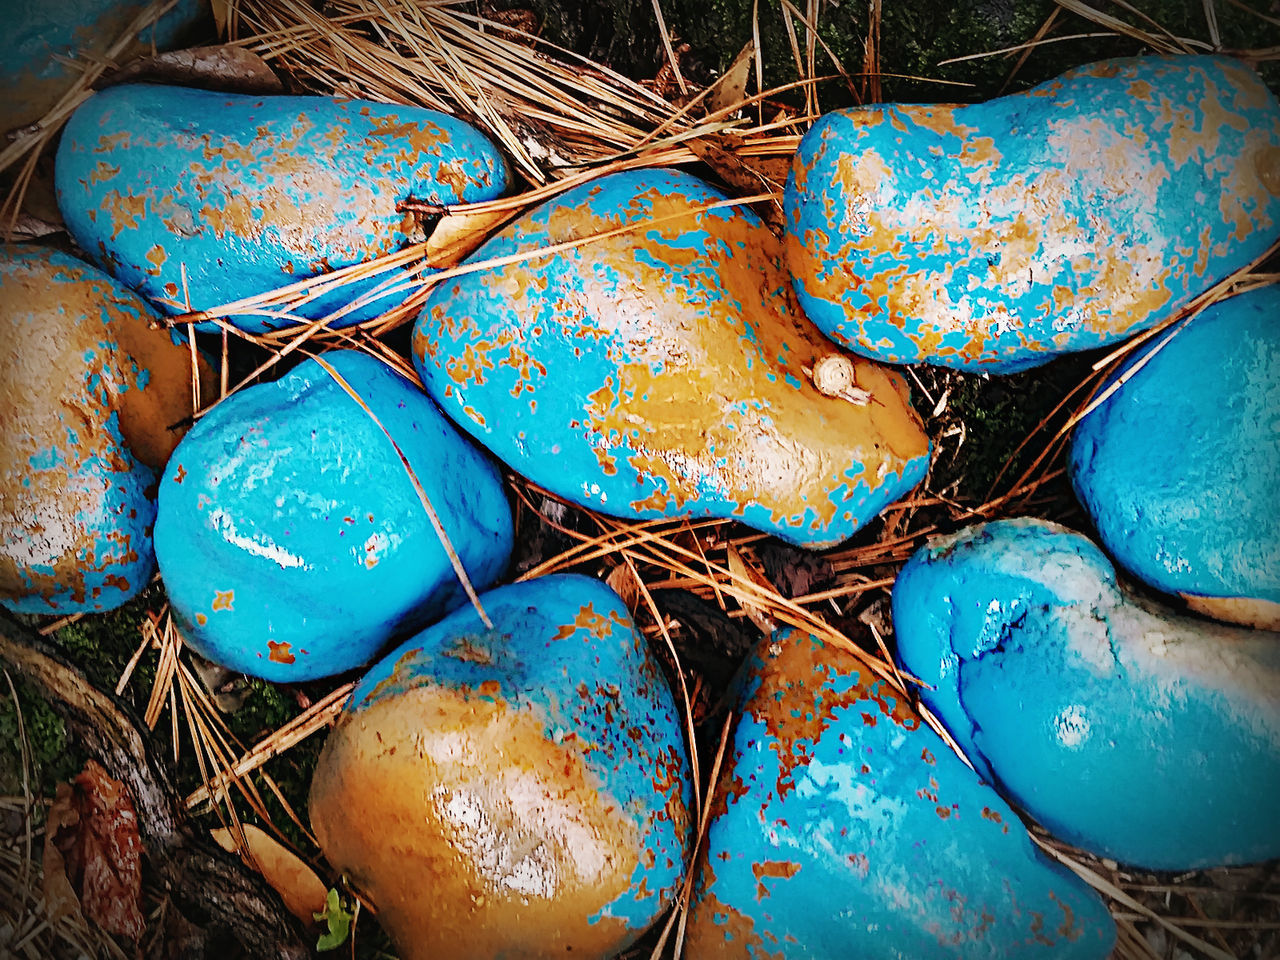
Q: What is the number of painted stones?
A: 10